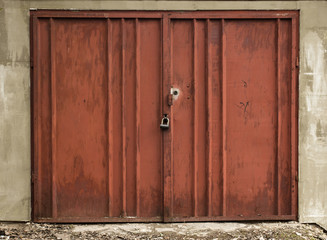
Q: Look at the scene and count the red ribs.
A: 8